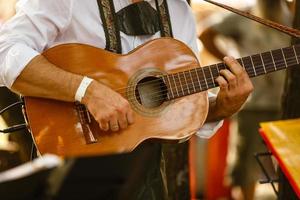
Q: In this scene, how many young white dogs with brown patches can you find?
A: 0